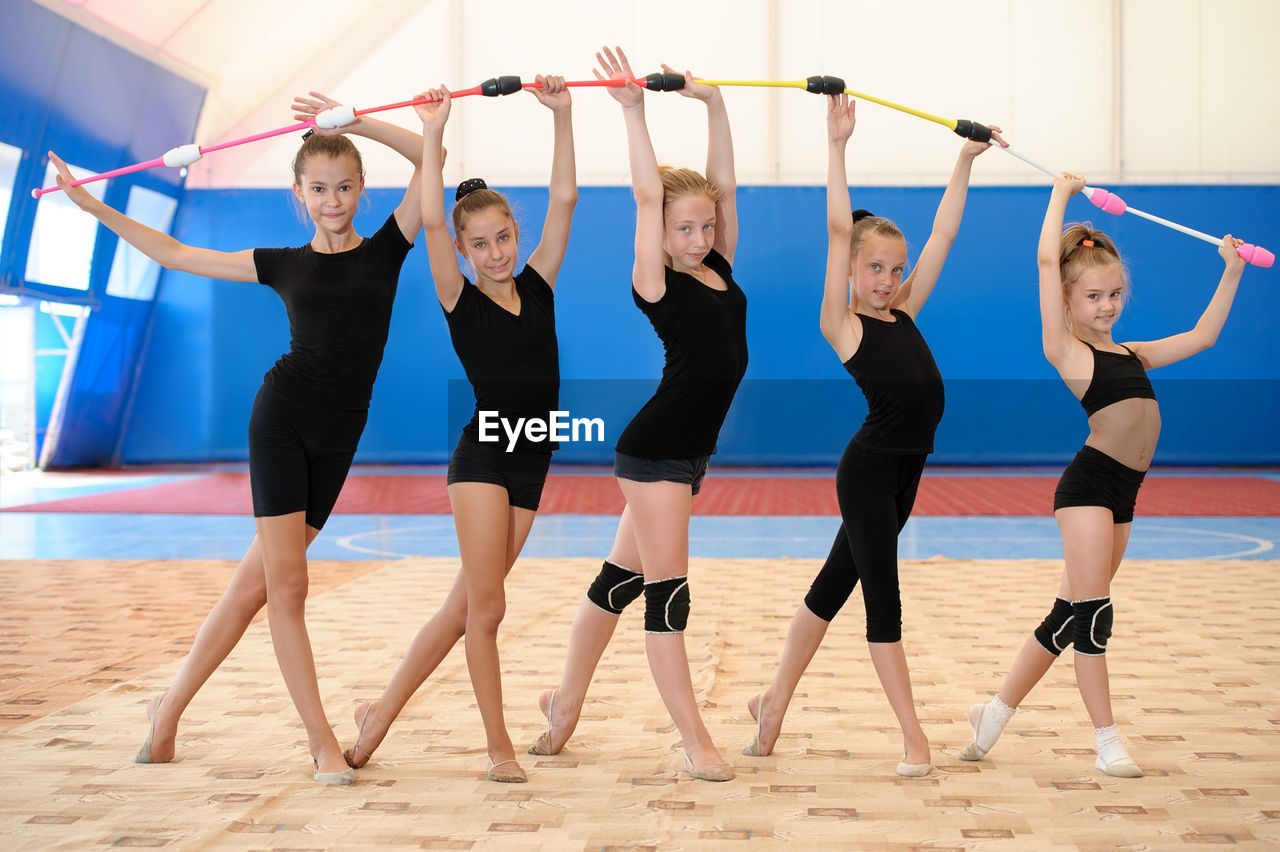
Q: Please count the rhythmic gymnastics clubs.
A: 8